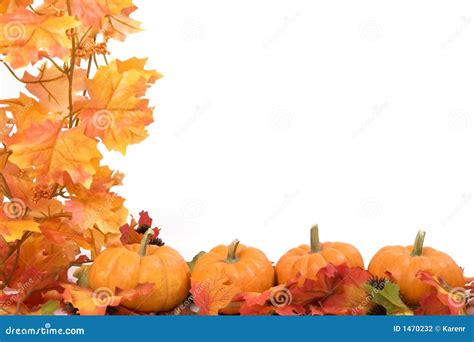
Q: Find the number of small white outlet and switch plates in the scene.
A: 0